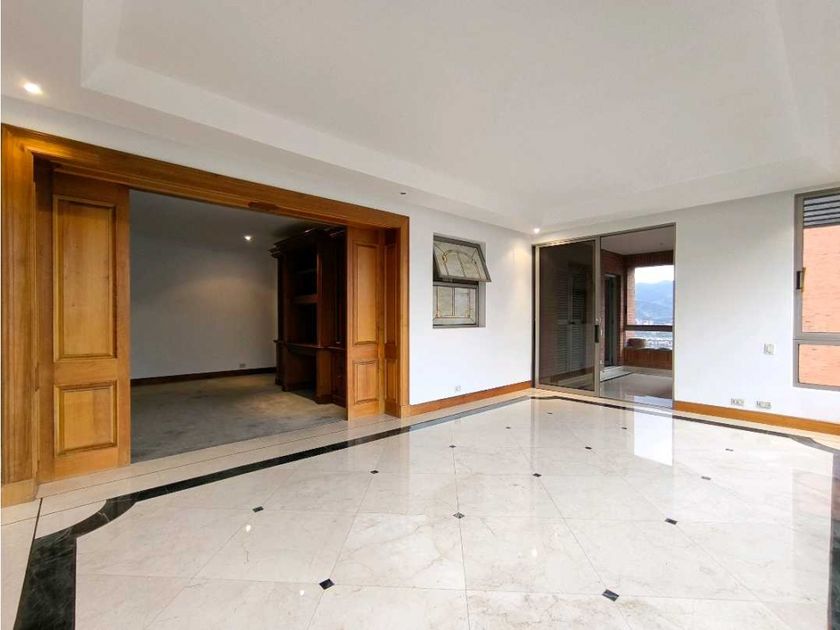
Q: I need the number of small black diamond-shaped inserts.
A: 14